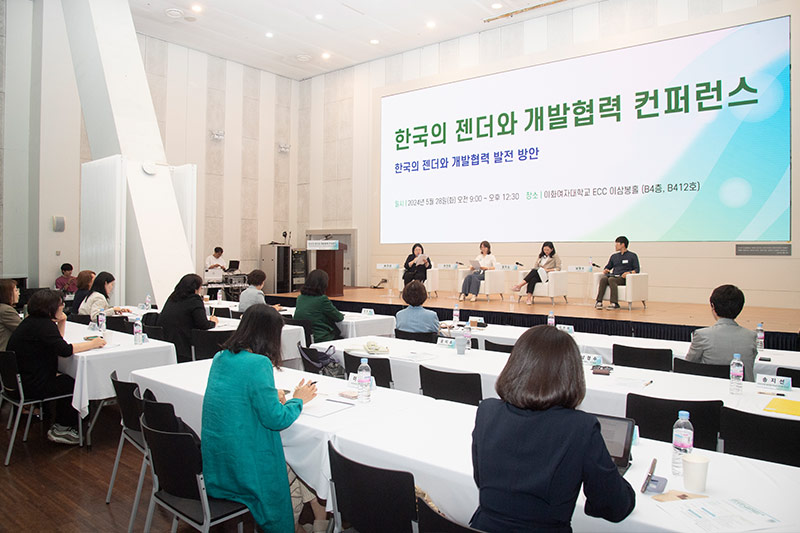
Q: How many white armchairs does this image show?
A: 4